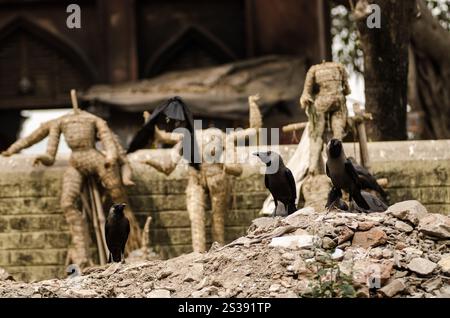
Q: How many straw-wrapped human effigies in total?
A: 3